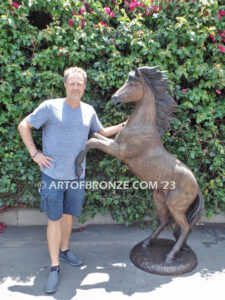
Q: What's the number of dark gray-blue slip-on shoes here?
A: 2